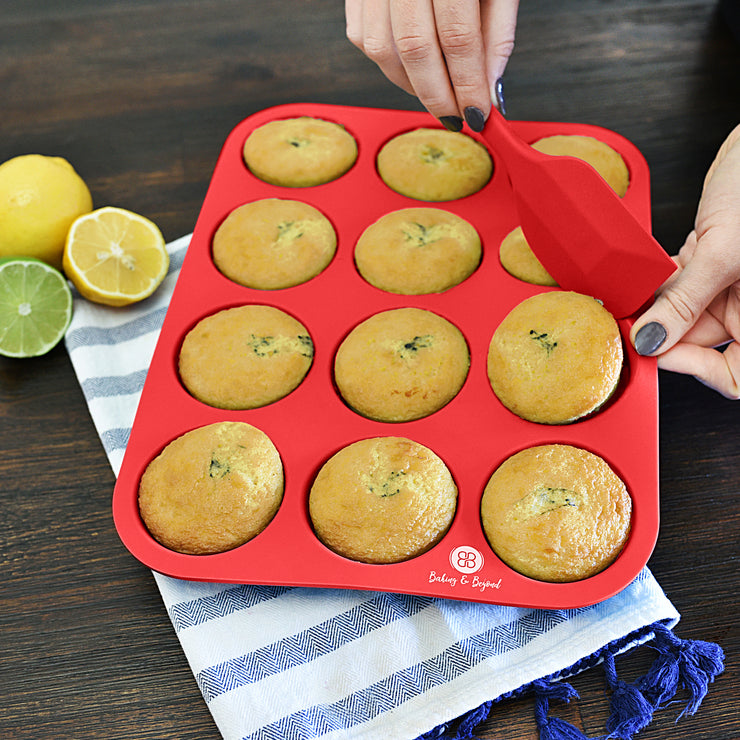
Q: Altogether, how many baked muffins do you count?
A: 12